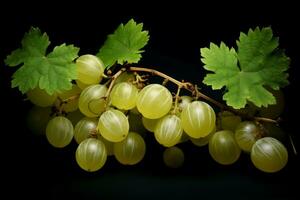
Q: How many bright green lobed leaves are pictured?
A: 3